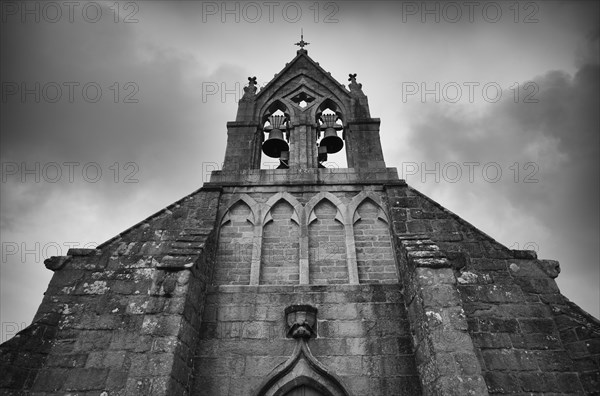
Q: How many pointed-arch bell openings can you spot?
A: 2